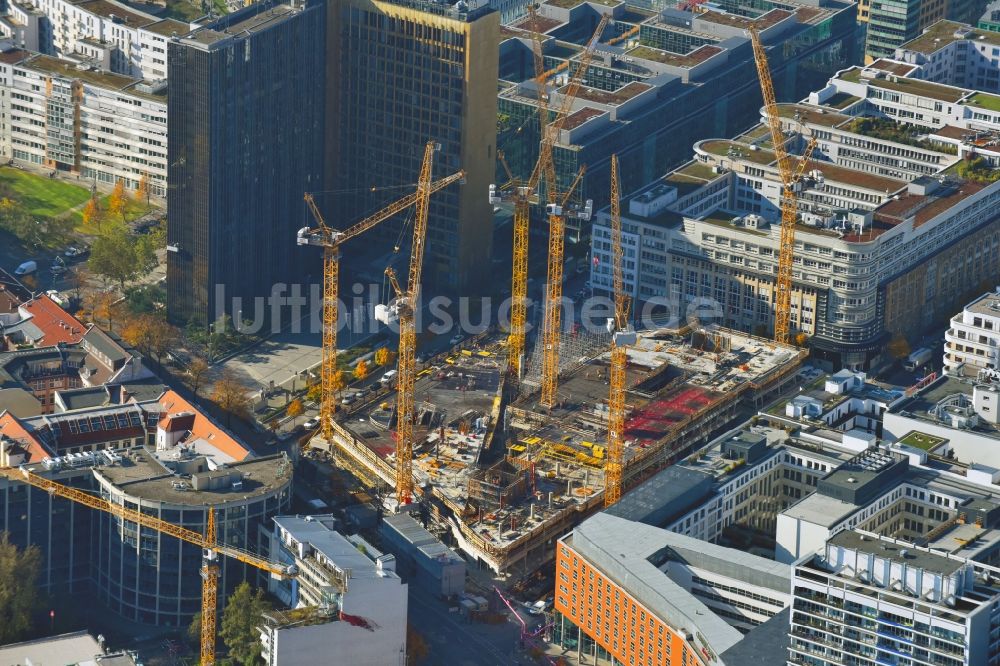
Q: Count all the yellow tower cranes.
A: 7